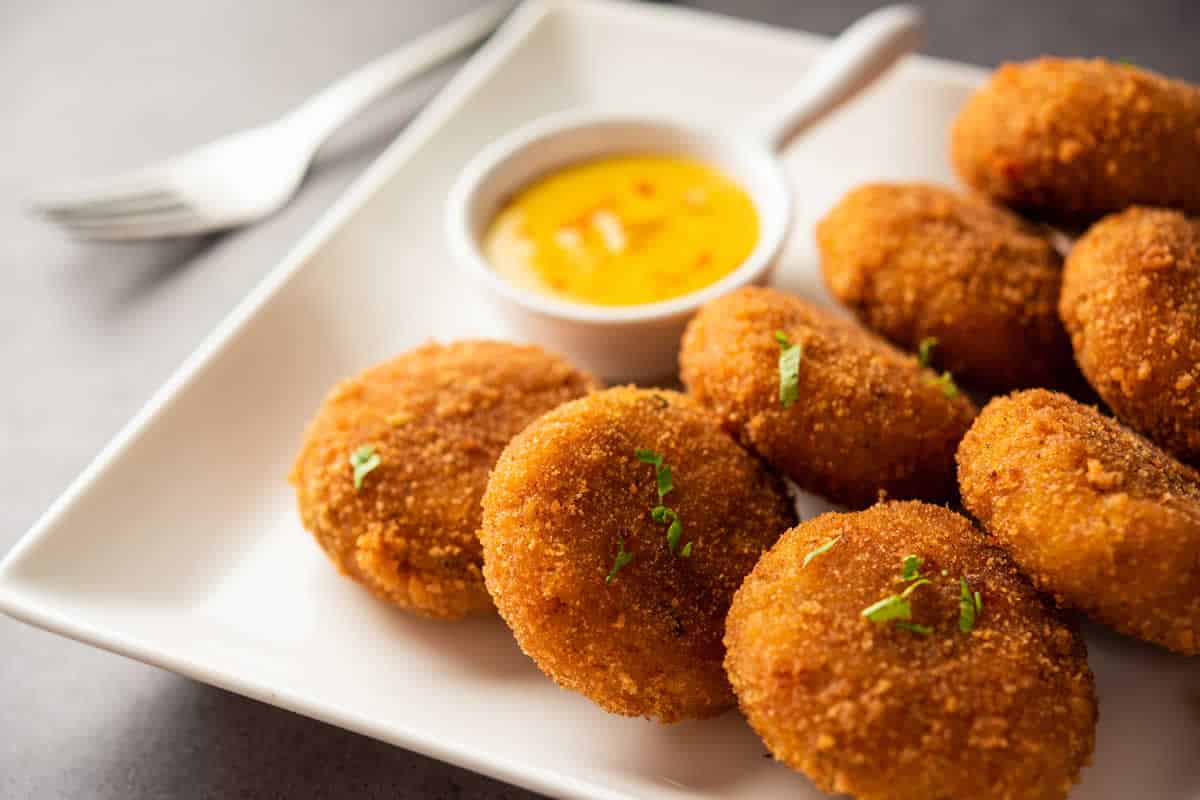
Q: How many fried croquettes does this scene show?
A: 8